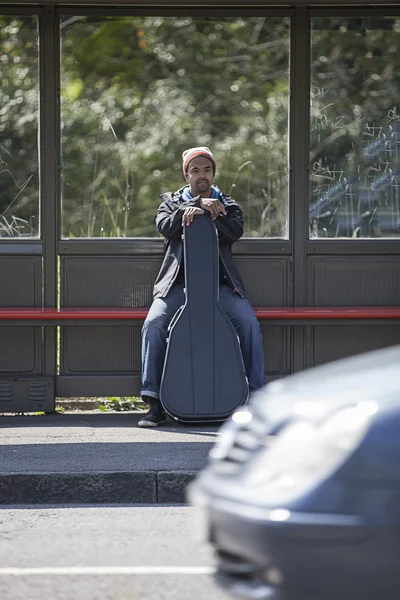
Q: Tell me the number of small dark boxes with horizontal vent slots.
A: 1